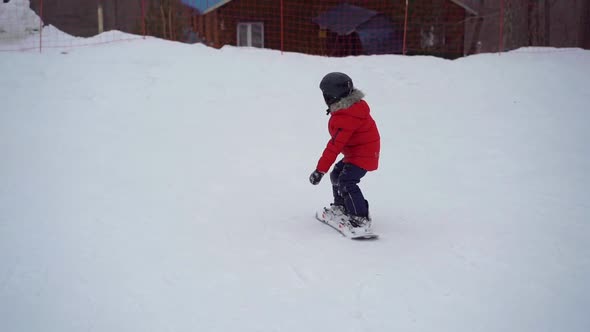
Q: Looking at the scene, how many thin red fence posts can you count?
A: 5